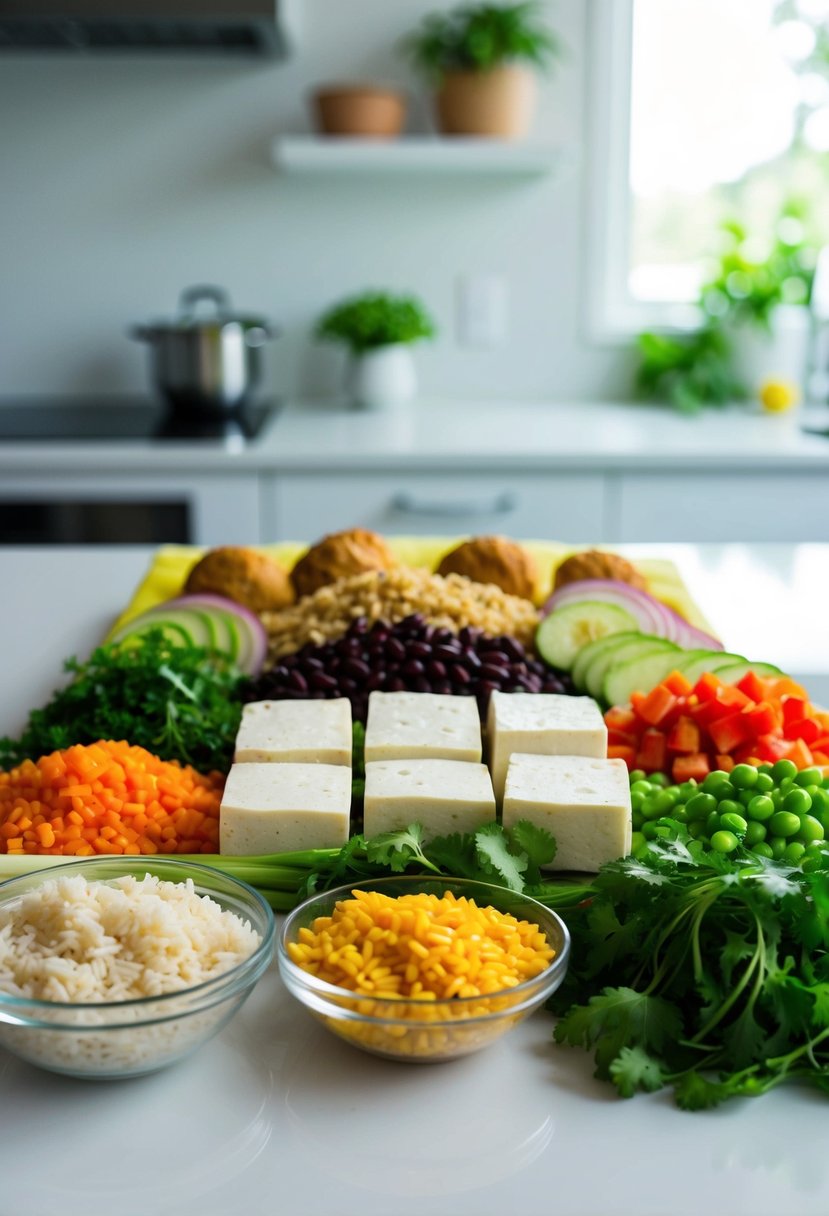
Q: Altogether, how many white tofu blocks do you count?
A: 6